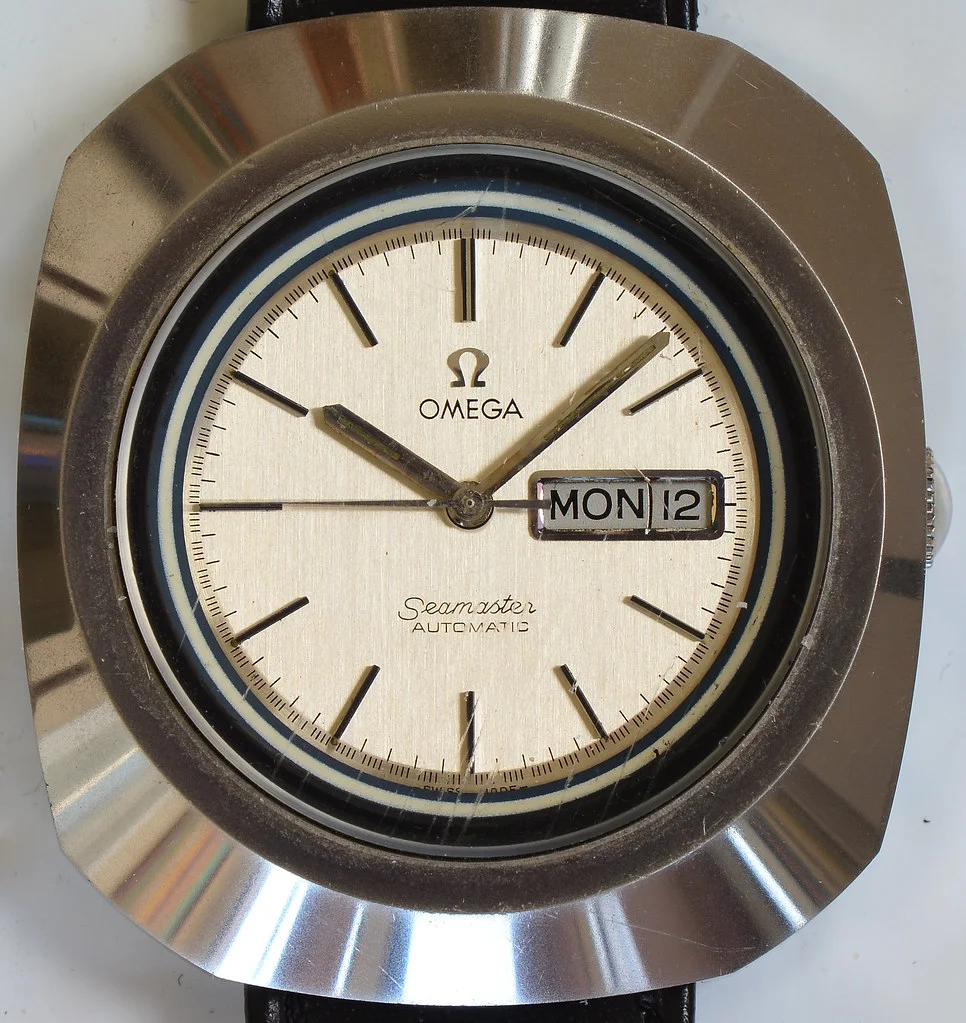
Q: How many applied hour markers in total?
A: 11